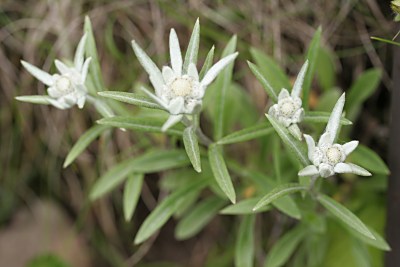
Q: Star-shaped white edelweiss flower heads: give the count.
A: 4